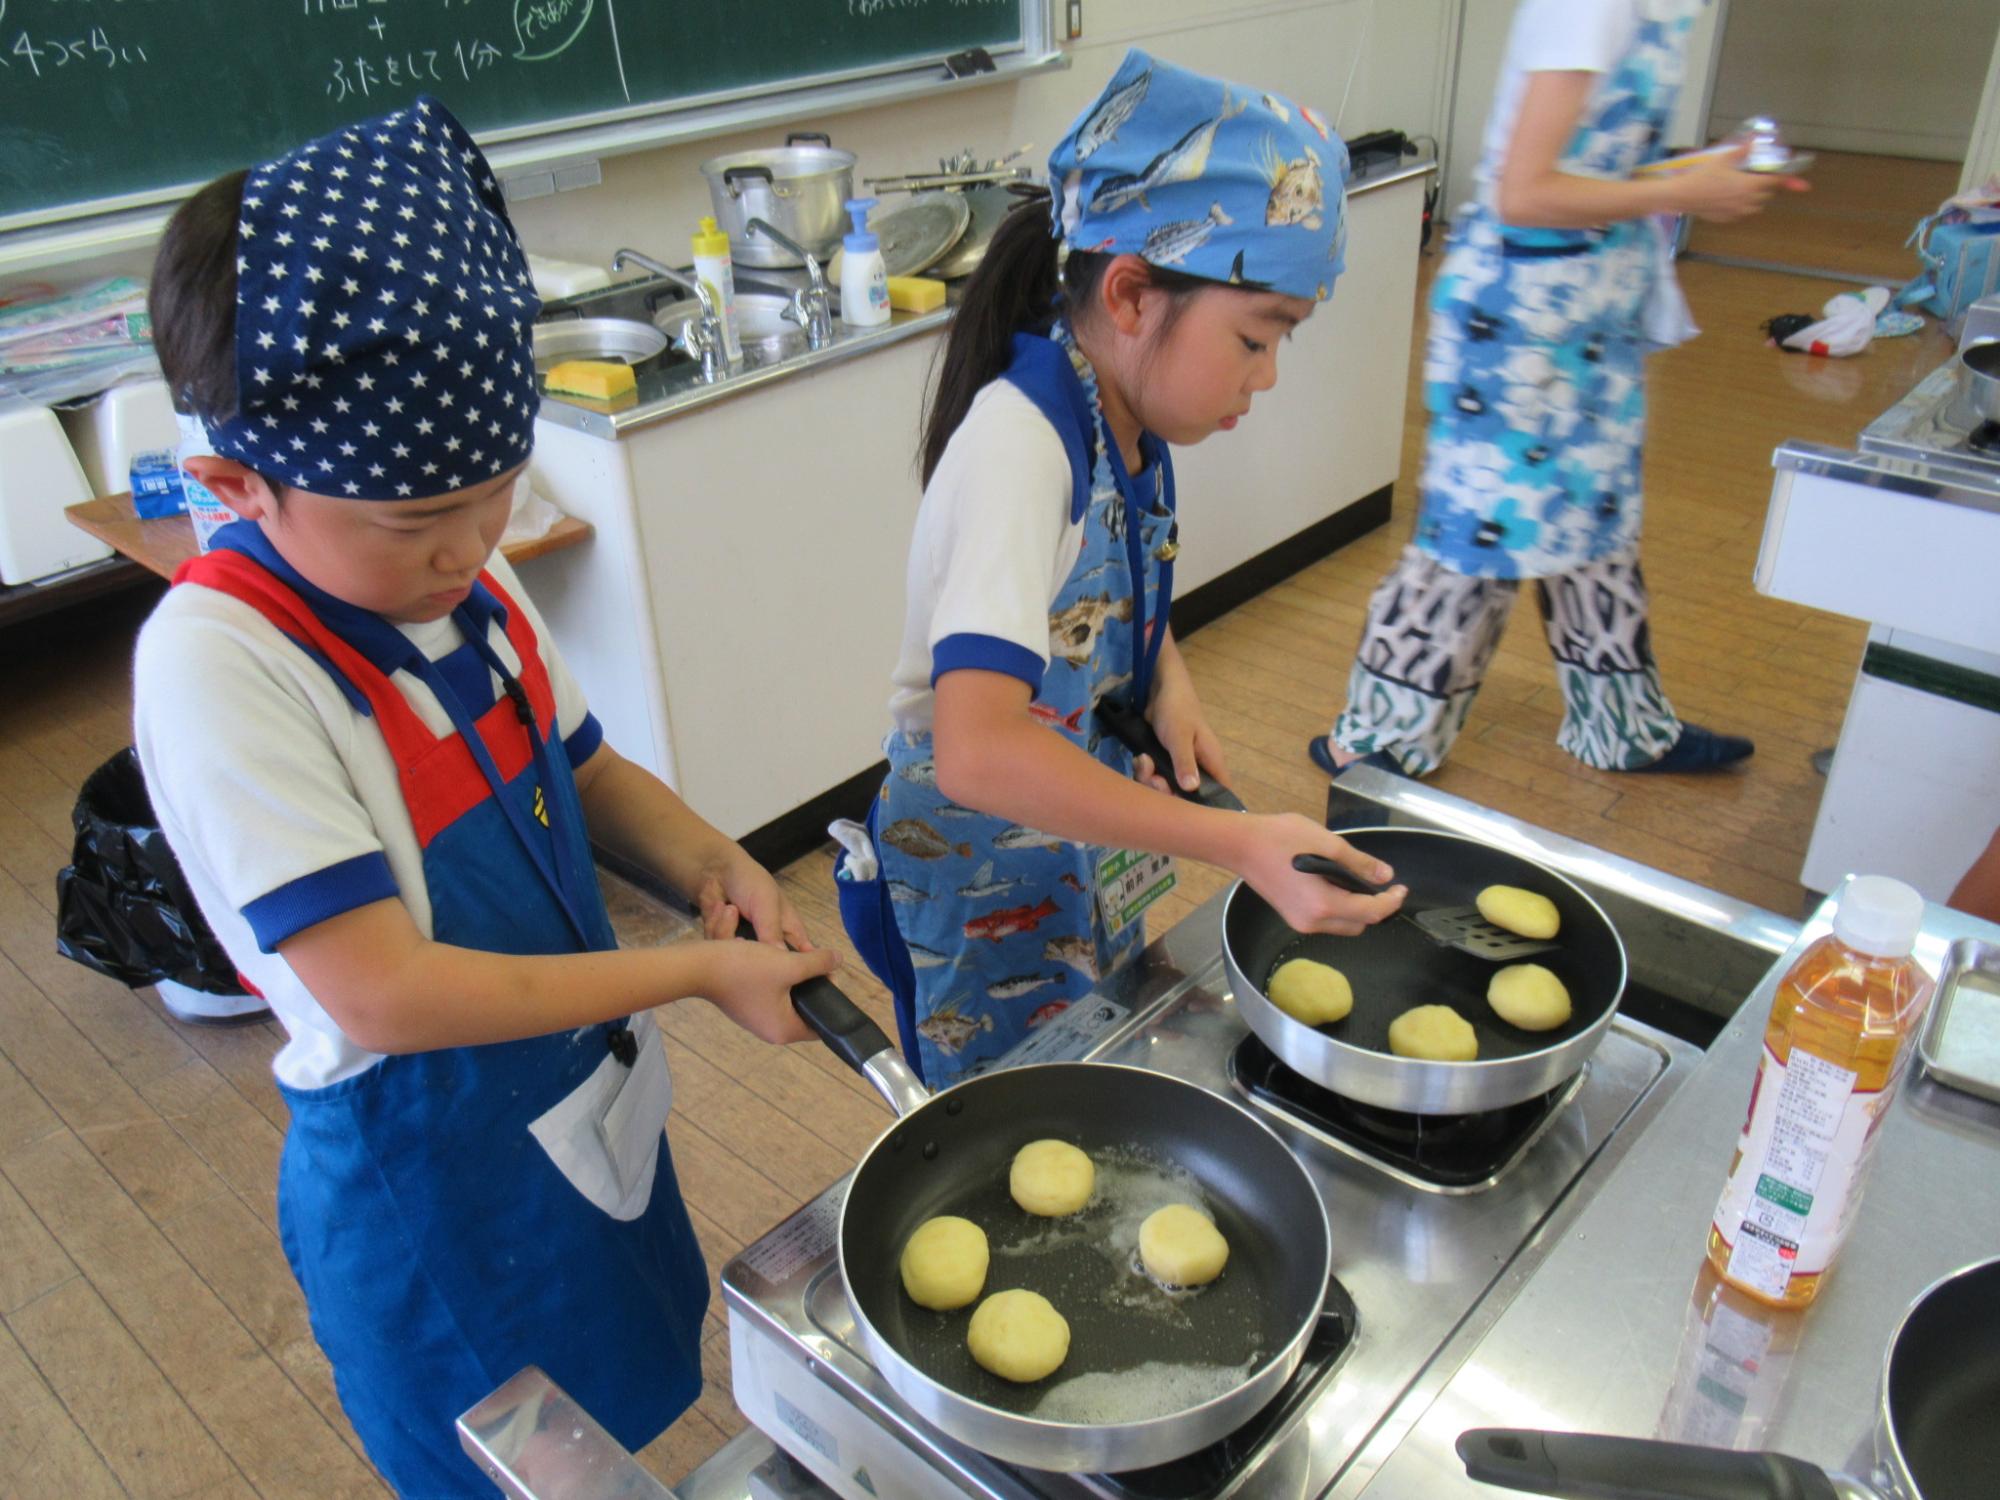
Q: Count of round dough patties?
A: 8